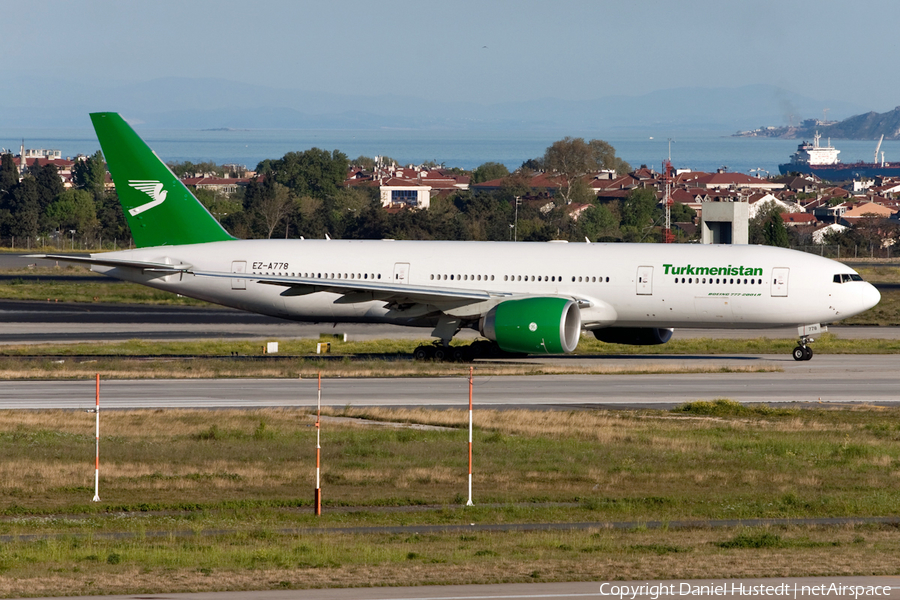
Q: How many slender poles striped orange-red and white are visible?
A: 3